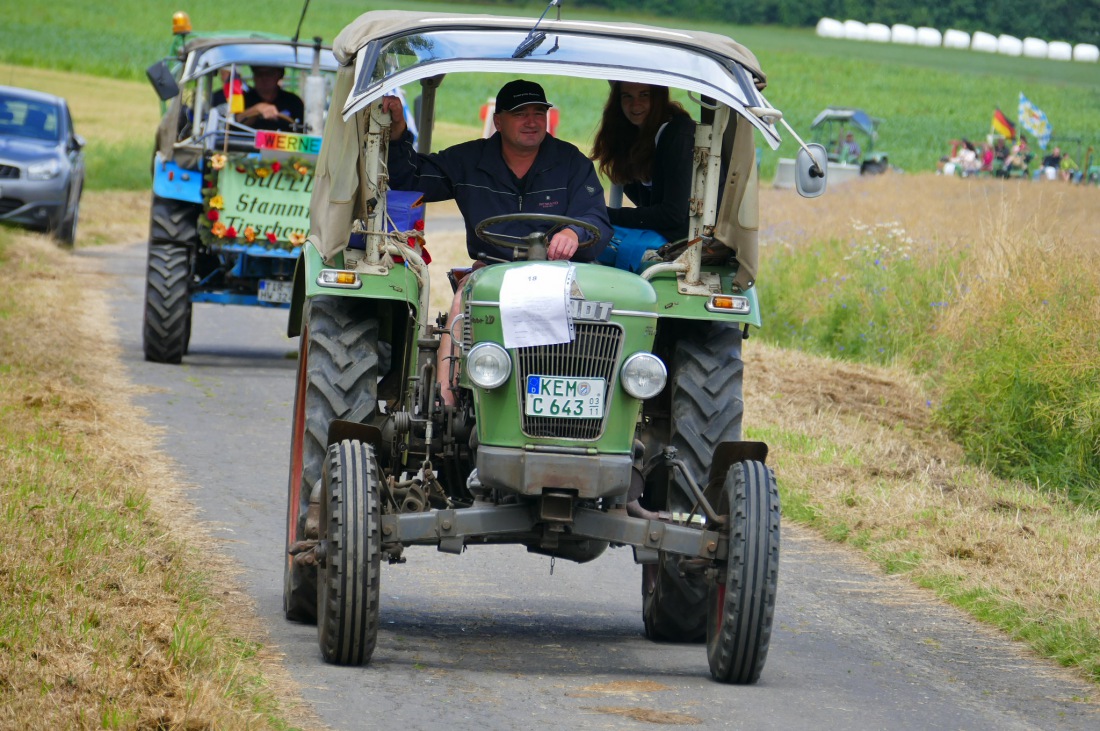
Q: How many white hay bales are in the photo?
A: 11